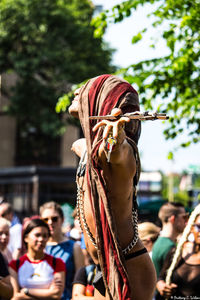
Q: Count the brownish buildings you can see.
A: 1